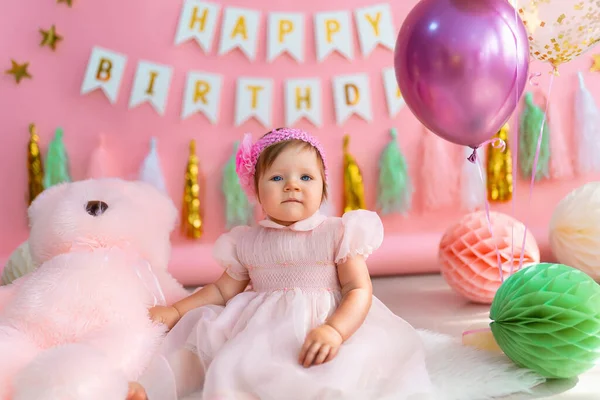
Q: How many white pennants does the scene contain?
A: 12